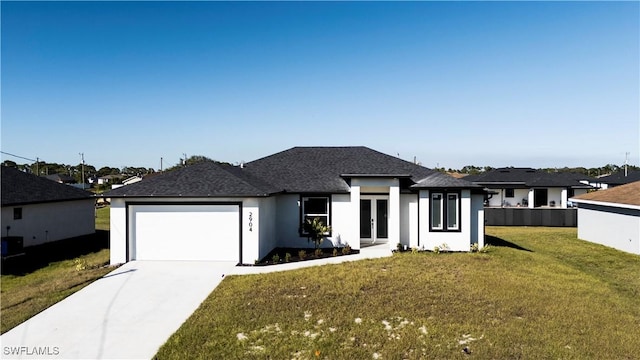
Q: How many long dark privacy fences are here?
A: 1